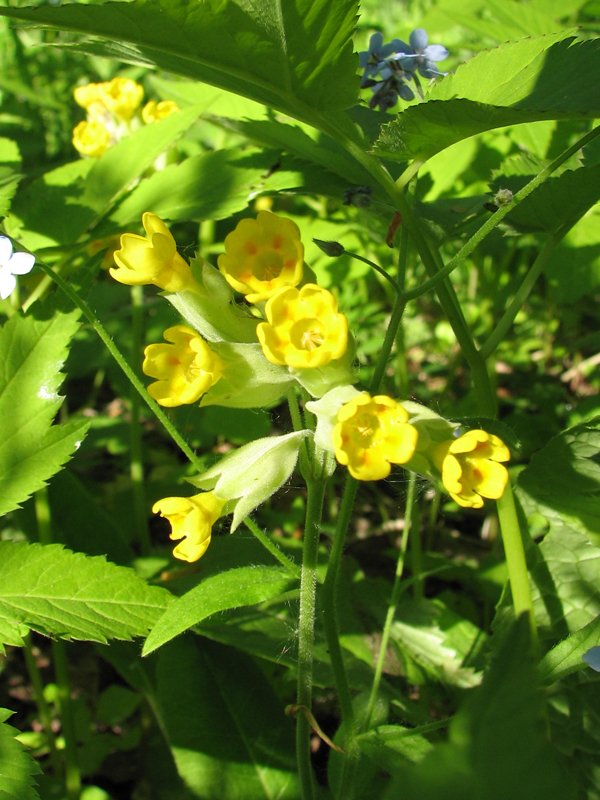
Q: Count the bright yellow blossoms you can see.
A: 11